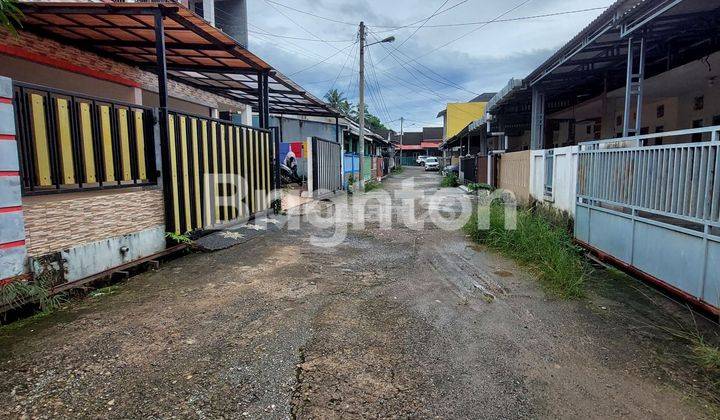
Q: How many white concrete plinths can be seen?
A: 1